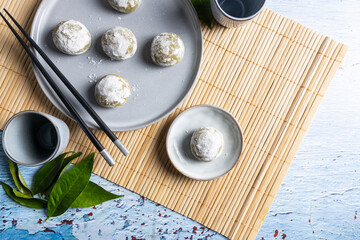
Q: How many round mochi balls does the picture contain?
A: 6